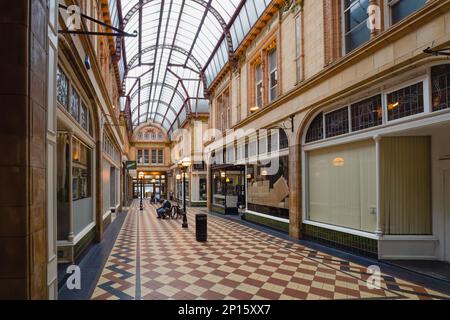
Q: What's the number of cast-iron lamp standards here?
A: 2